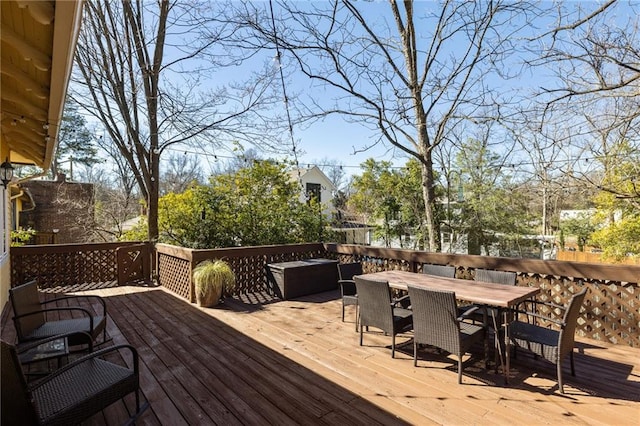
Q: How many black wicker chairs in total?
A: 8